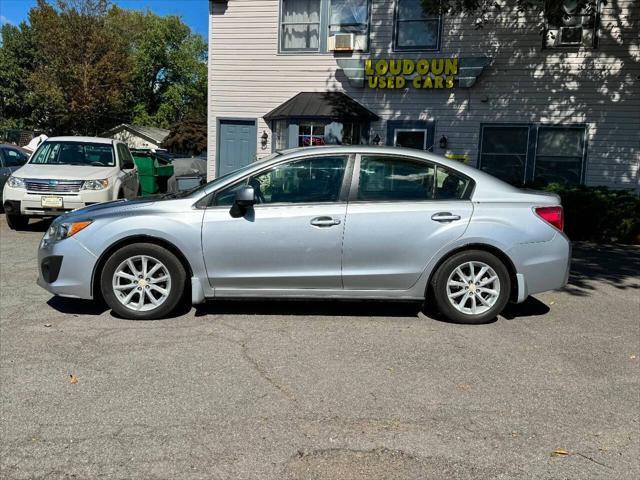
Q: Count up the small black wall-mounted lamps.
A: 3